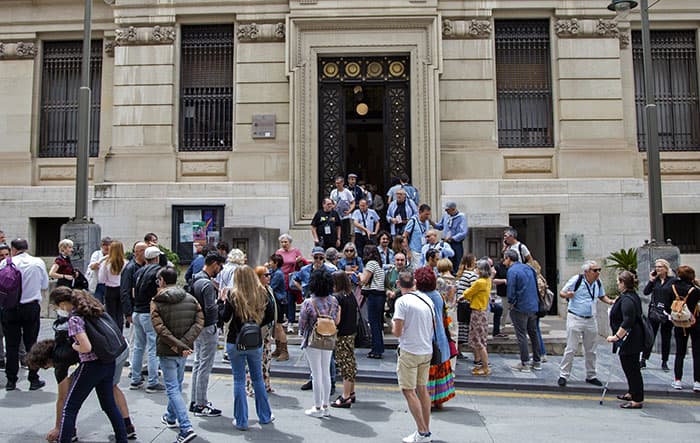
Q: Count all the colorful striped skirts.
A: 1